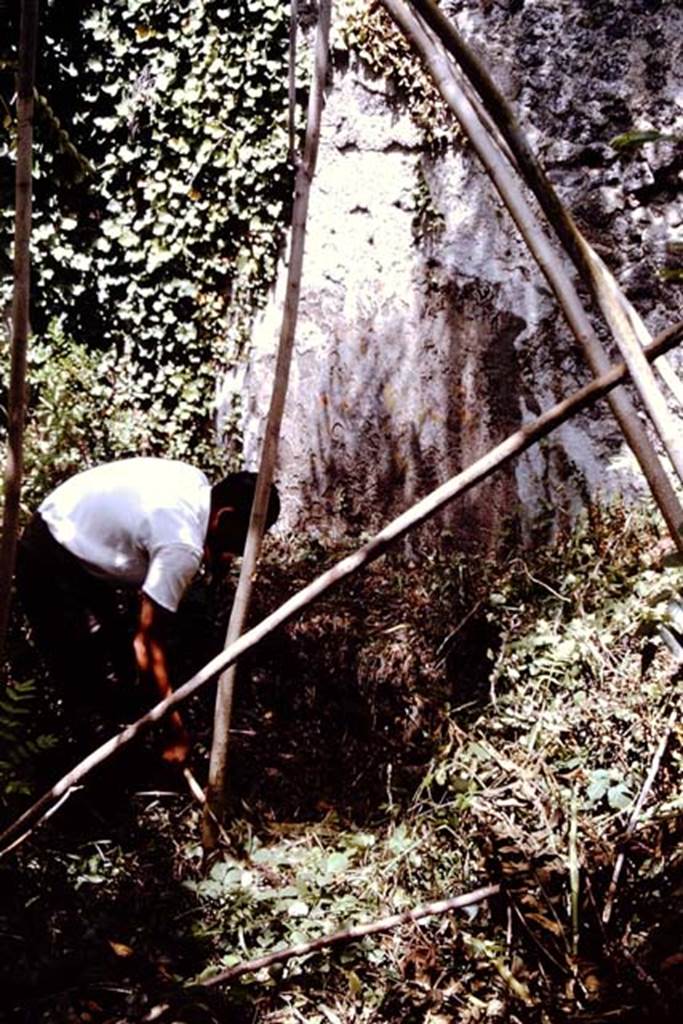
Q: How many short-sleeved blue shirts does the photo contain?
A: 0